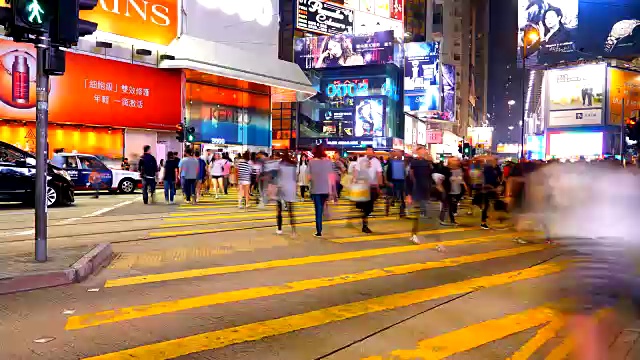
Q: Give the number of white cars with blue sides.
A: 1